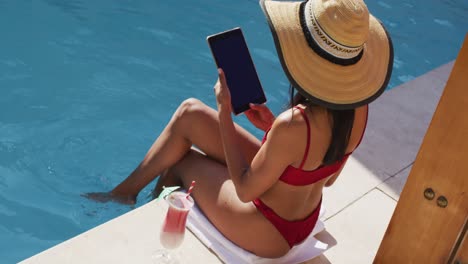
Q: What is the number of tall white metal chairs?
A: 0